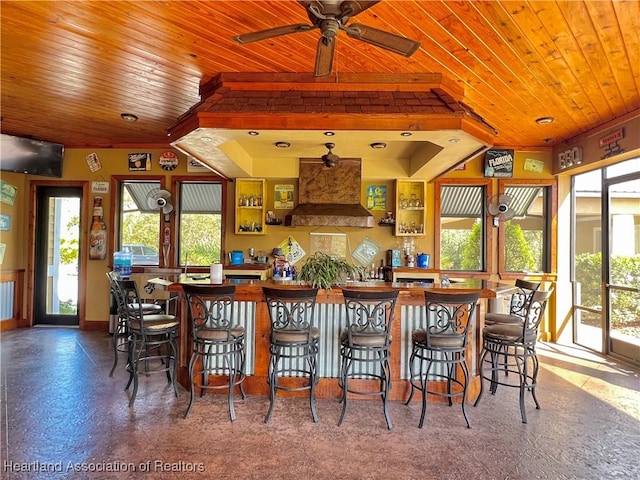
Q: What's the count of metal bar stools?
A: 8